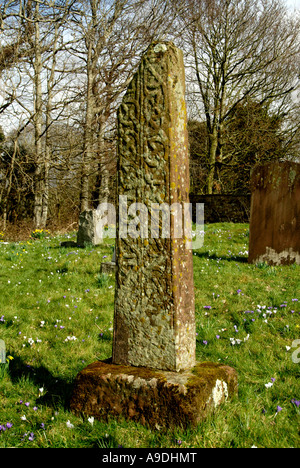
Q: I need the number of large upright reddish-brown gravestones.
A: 1